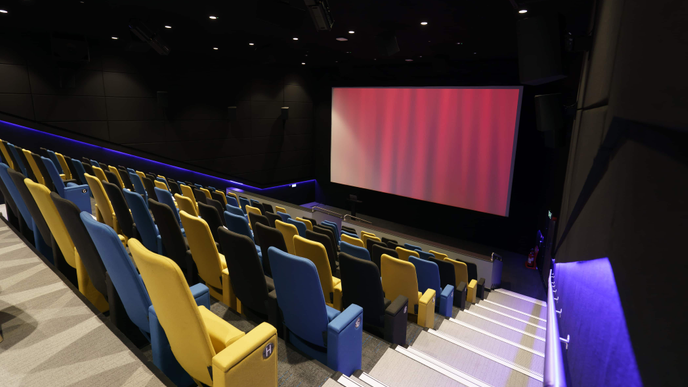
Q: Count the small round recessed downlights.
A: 11